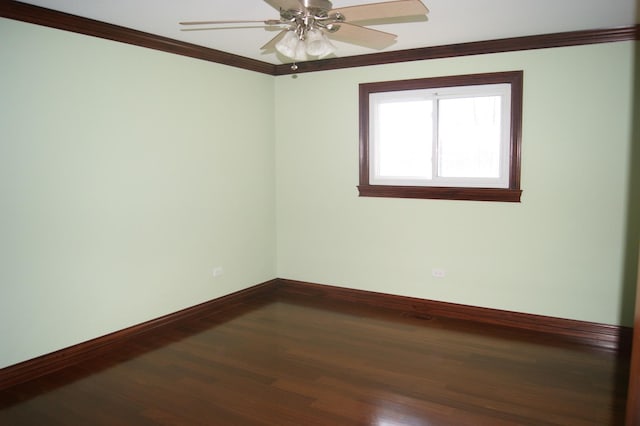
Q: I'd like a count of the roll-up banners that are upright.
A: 0